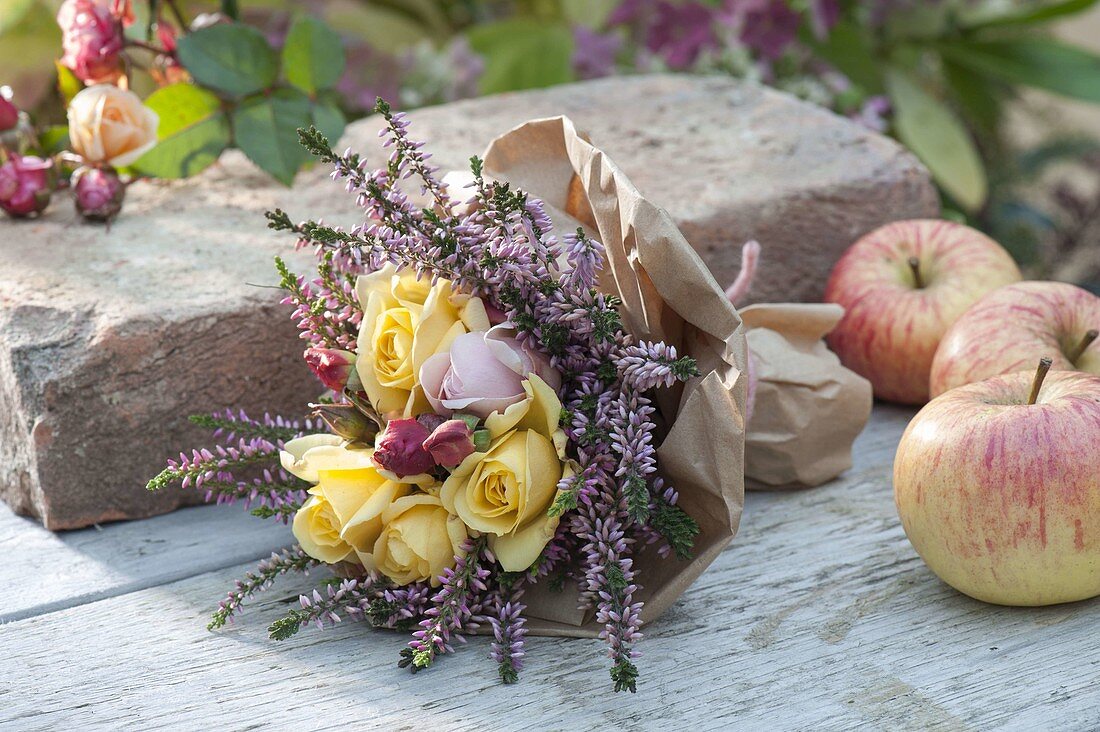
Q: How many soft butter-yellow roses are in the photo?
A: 4